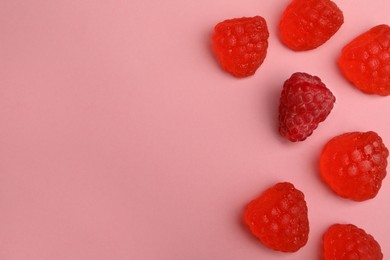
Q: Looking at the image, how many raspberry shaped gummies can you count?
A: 6